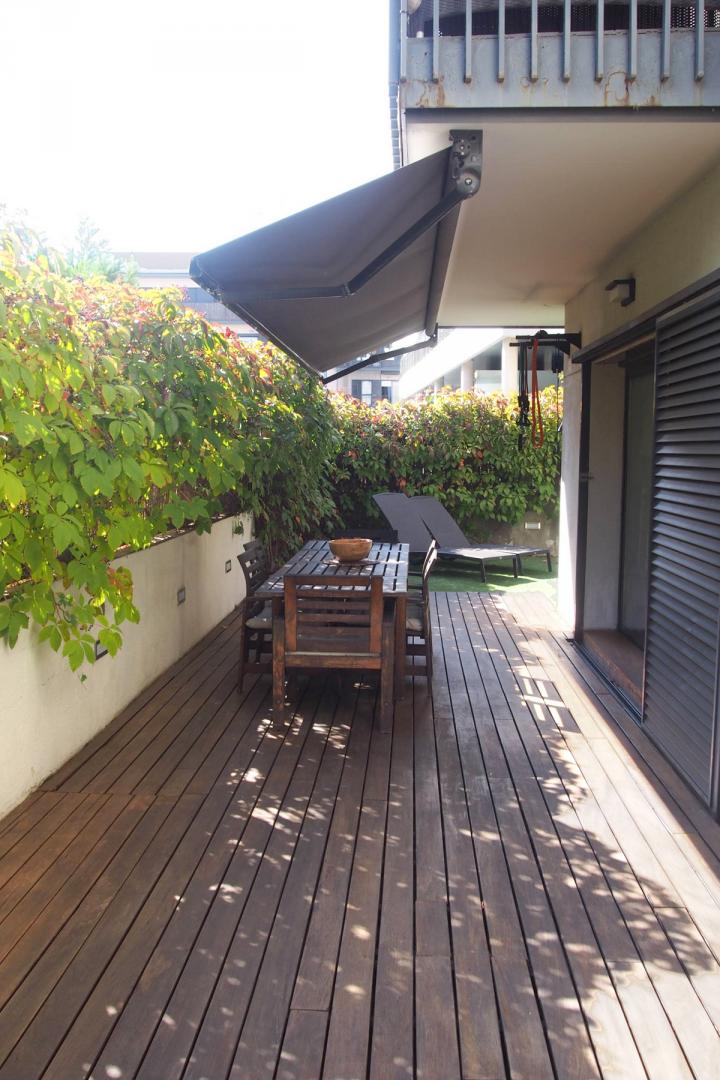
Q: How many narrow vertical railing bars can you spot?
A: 10